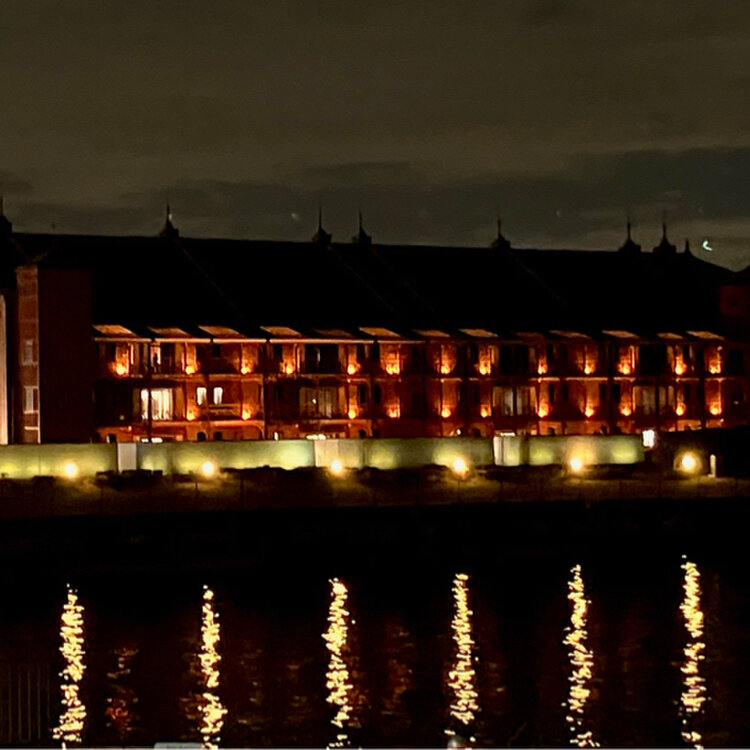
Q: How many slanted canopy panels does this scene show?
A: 13